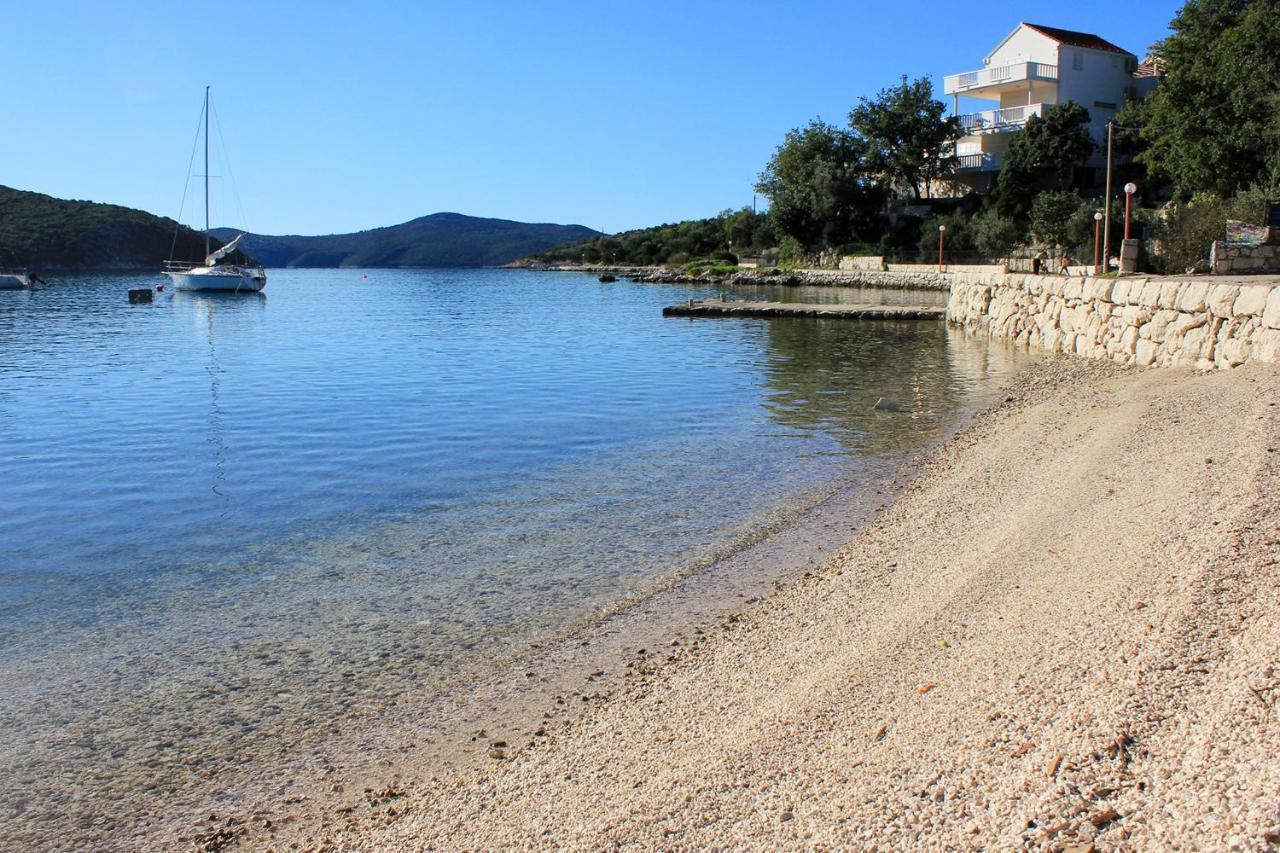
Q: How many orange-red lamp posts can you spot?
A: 3